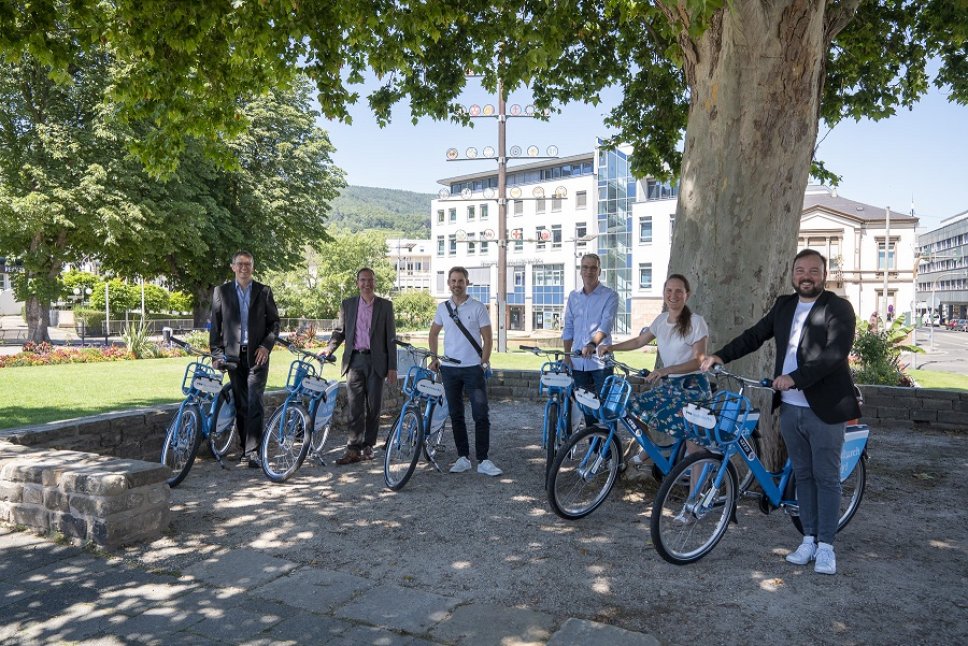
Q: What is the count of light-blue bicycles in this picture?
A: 6